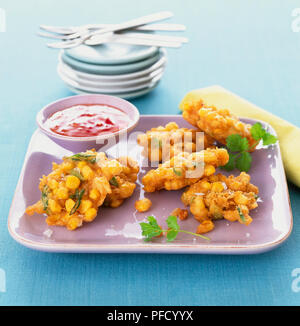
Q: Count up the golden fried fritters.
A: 6